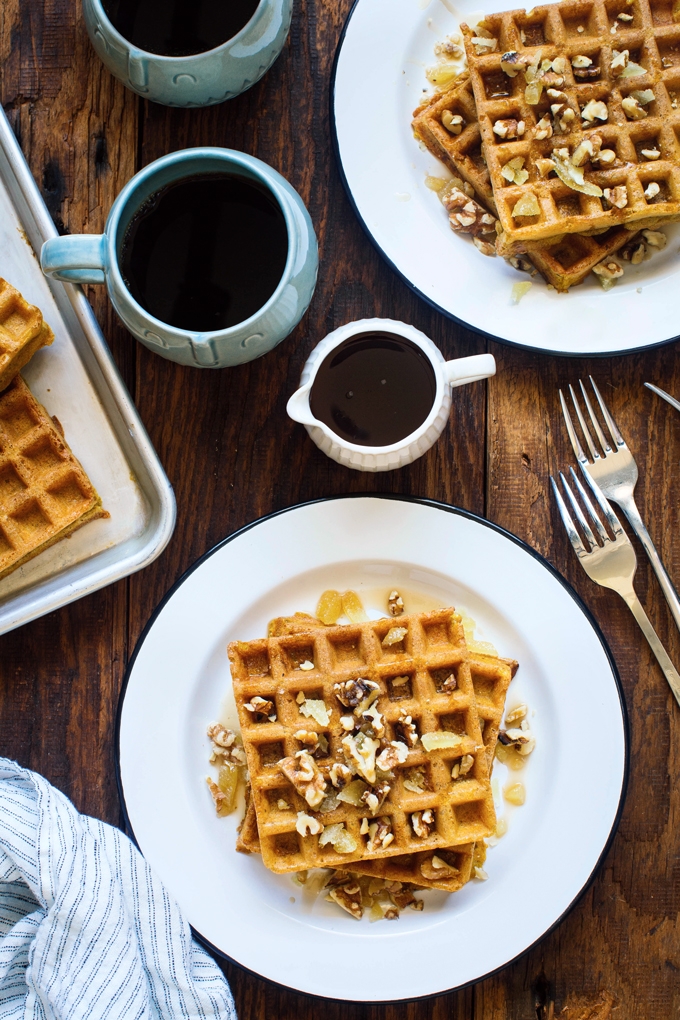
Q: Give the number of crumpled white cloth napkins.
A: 1